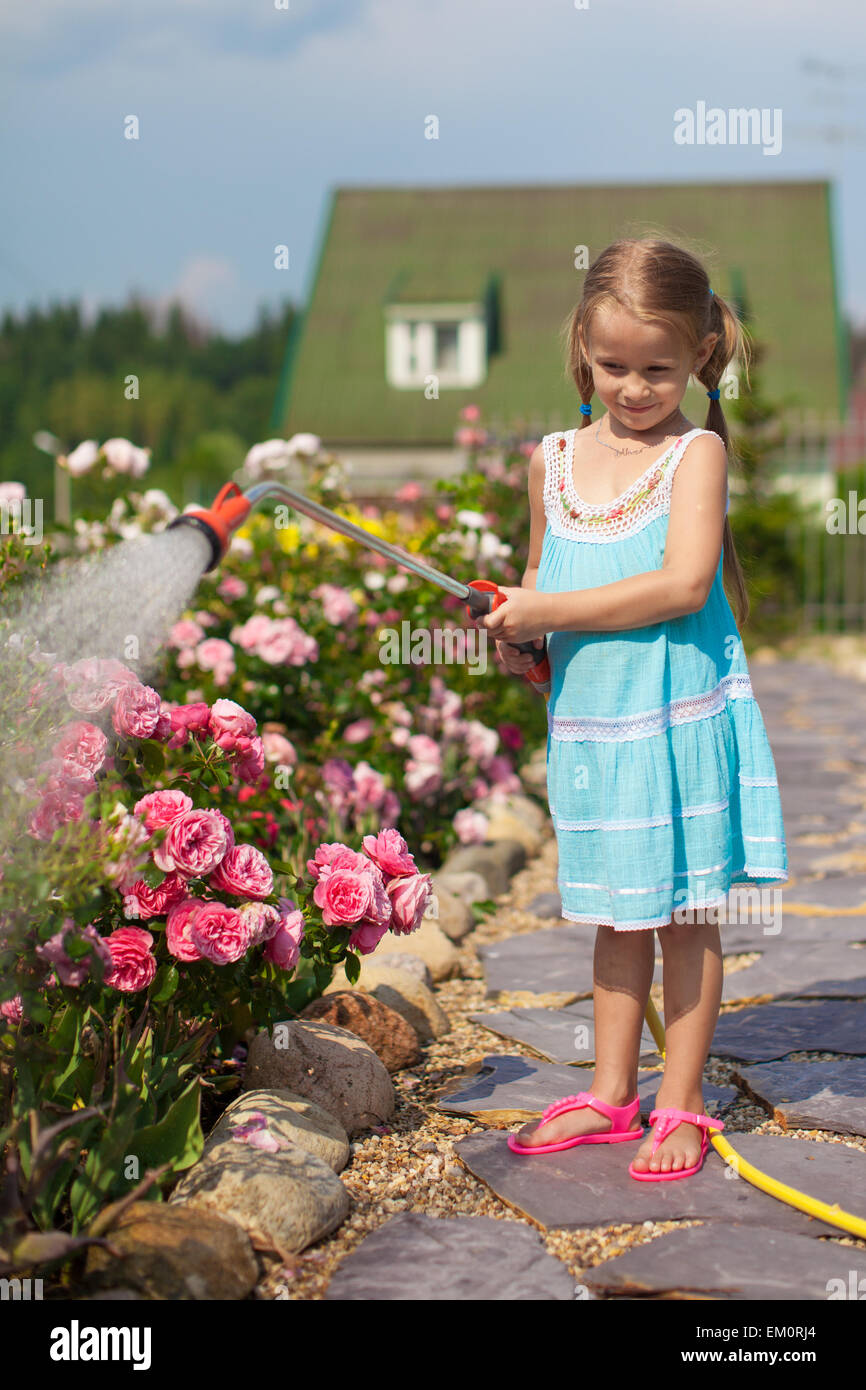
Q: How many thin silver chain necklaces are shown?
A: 1